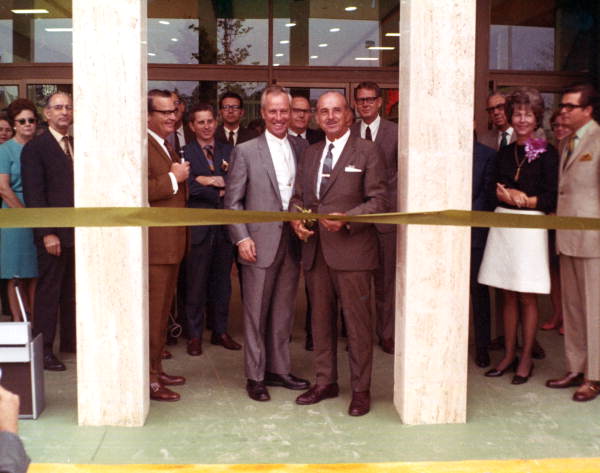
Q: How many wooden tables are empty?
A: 0